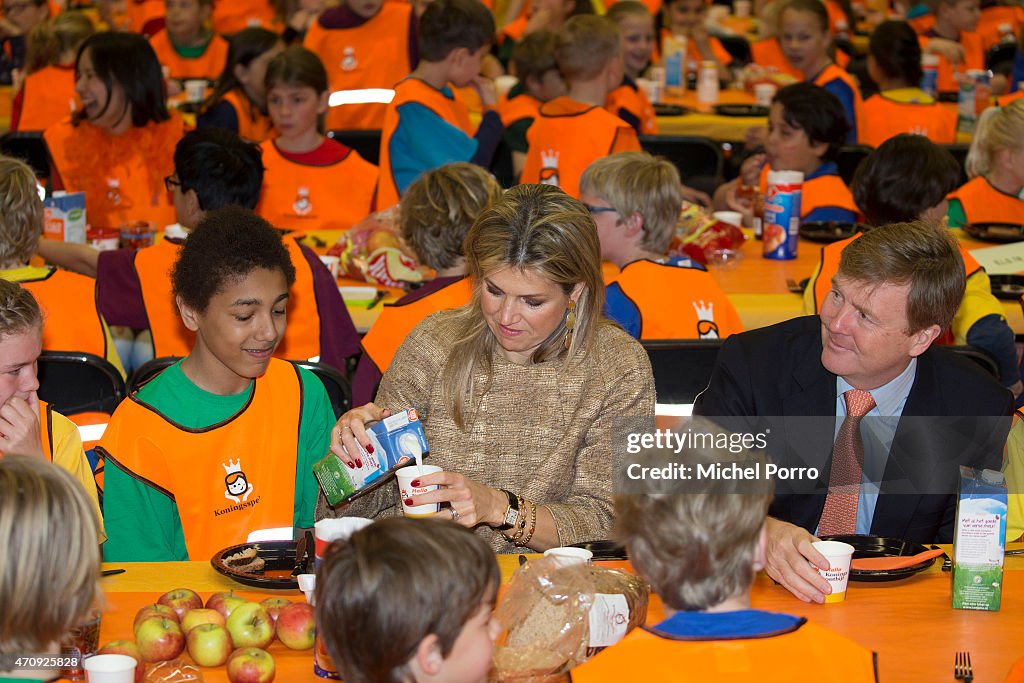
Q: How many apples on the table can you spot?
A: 11